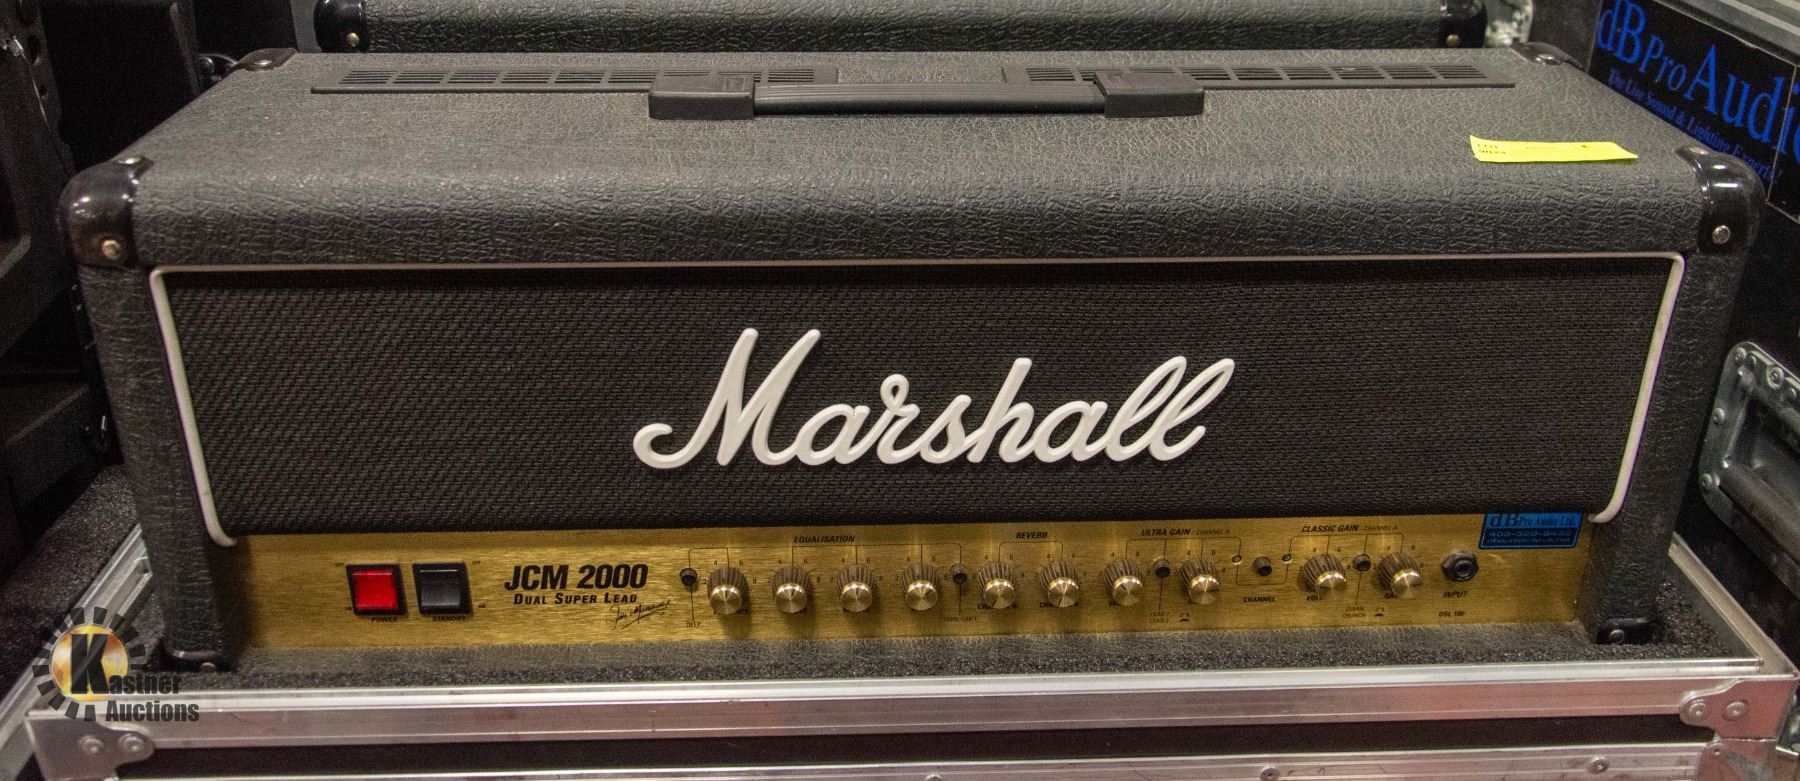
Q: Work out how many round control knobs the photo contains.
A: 10